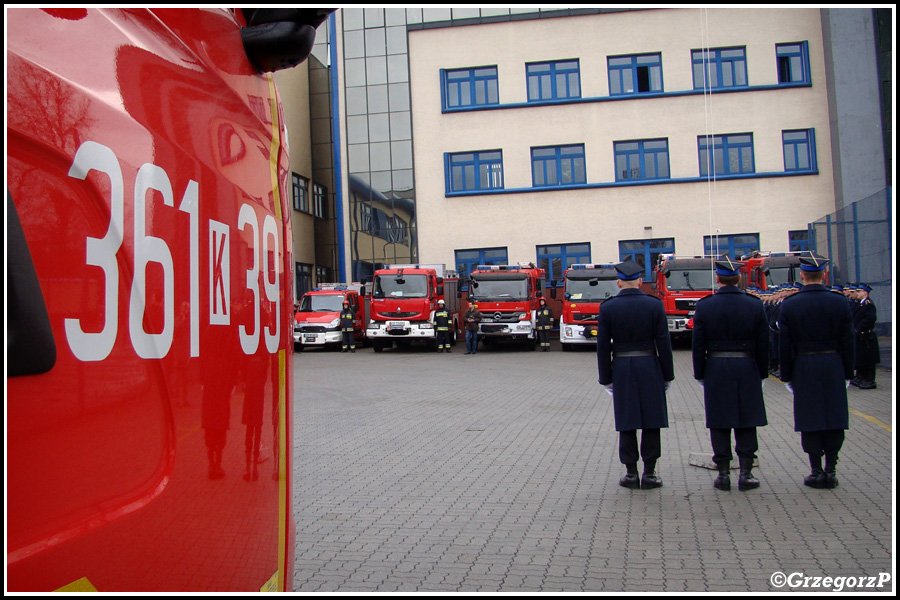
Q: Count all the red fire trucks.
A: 7